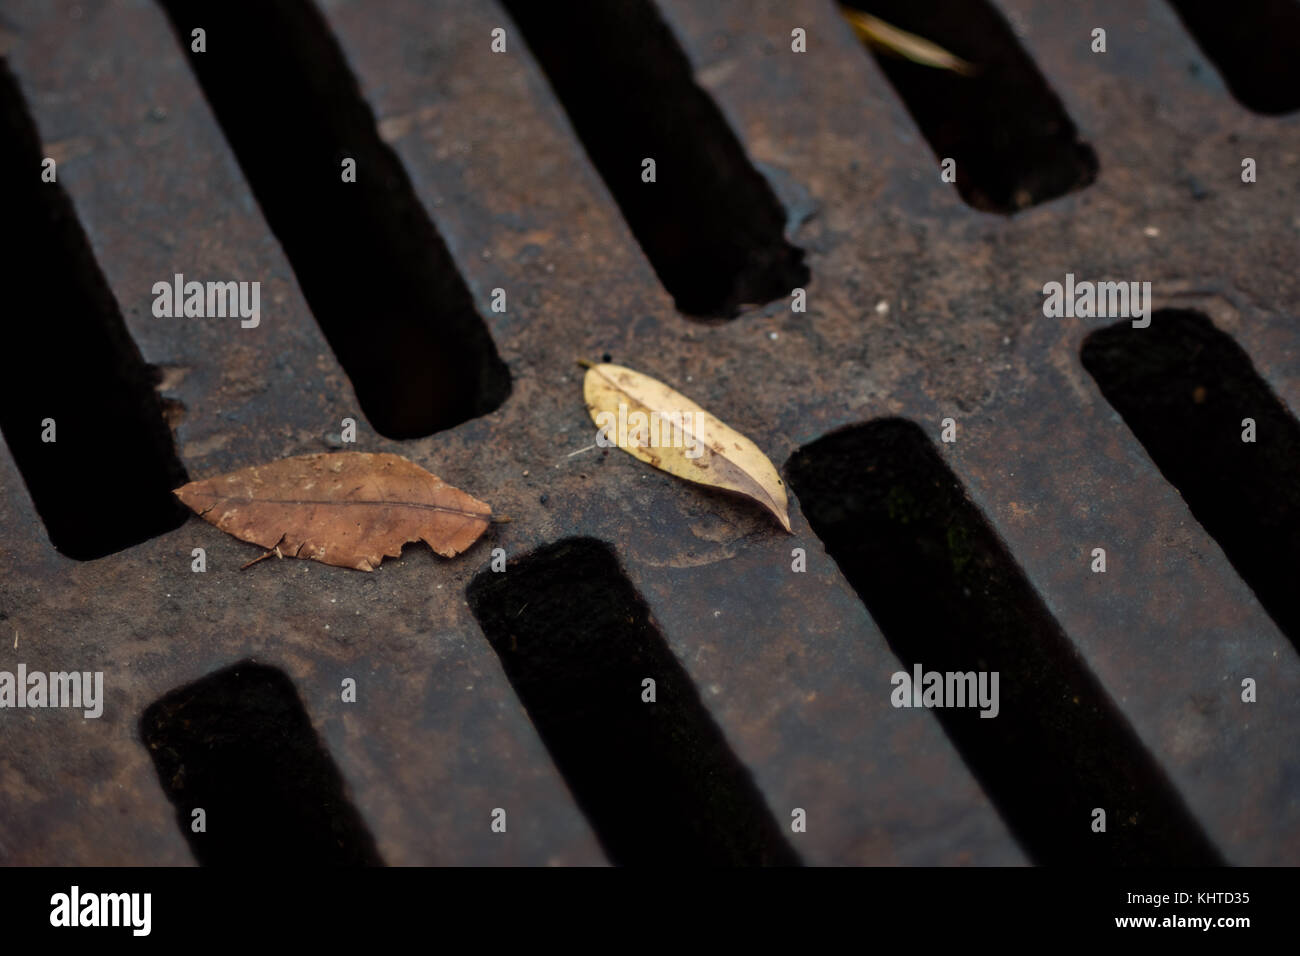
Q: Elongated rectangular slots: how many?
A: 9